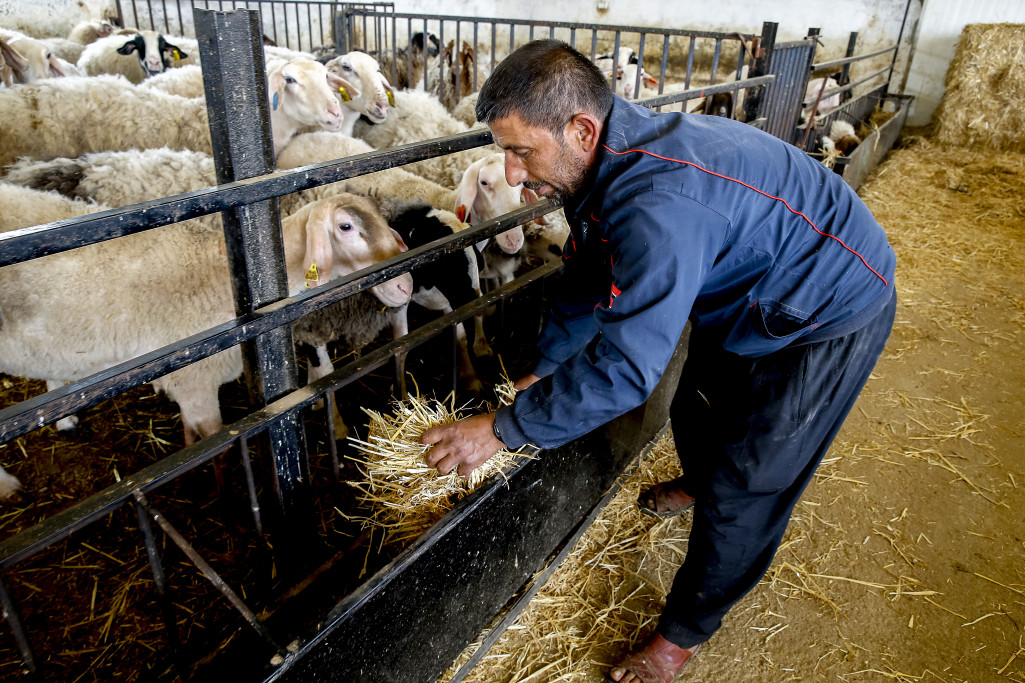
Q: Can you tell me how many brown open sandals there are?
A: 2